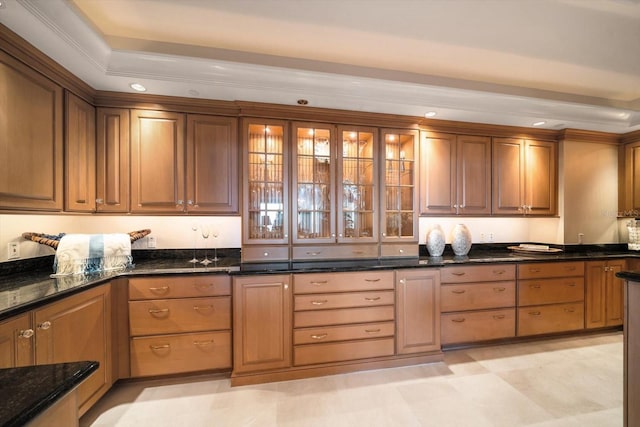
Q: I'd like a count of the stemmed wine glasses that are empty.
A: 3